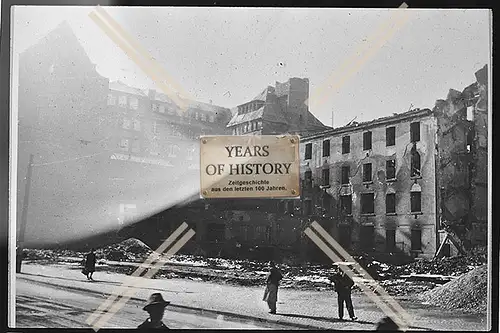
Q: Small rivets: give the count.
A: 4